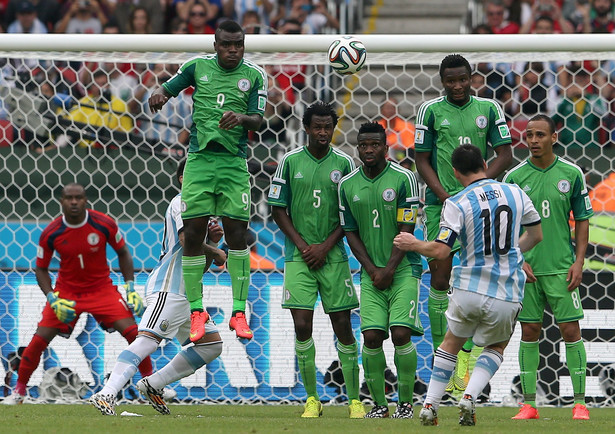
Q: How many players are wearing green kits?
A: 5